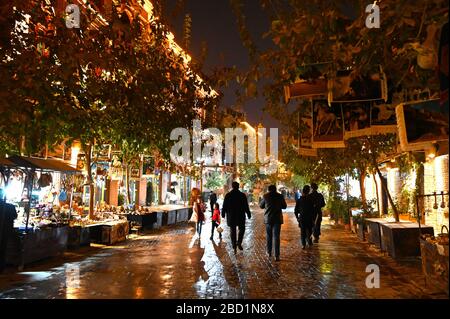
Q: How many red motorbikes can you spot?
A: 0